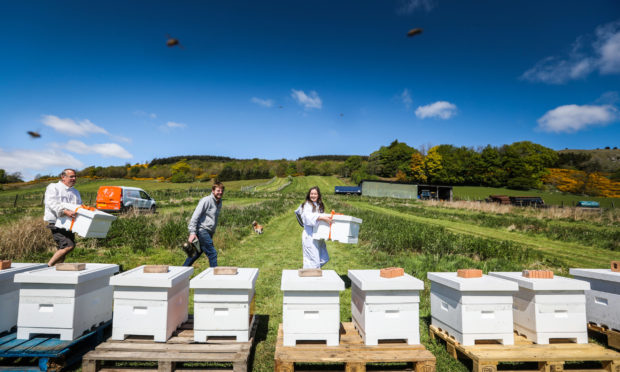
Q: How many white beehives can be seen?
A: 11